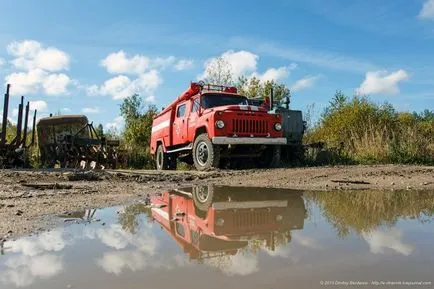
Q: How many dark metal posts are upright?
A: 4